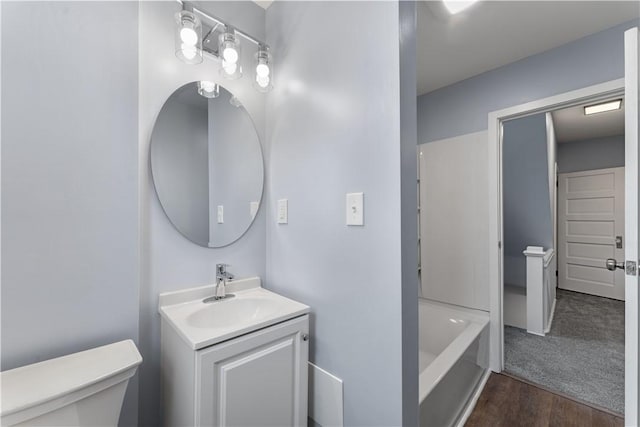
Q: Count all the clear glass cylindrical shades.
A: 3